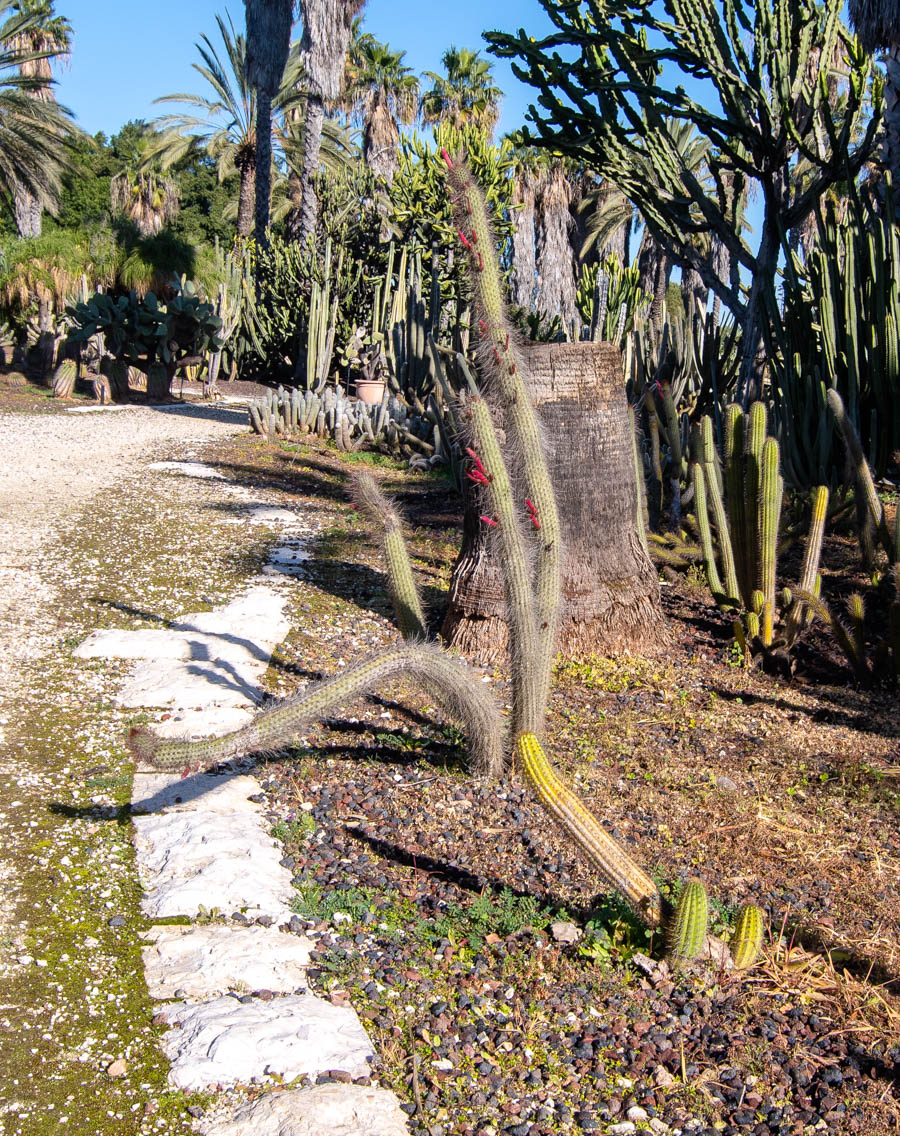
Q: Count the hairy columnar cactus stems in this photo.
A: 4